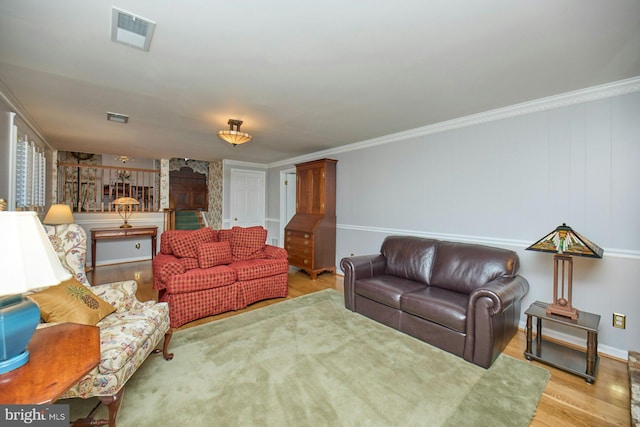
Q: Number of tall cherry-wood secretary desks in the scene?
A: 1